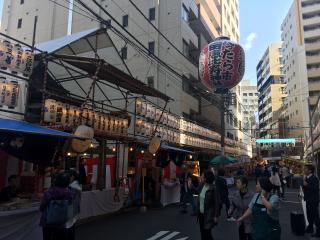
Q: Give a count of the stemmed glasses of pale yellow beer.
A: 0